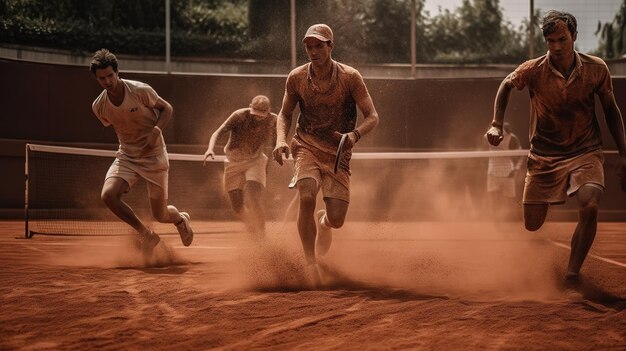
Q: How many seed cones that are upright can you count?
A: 0